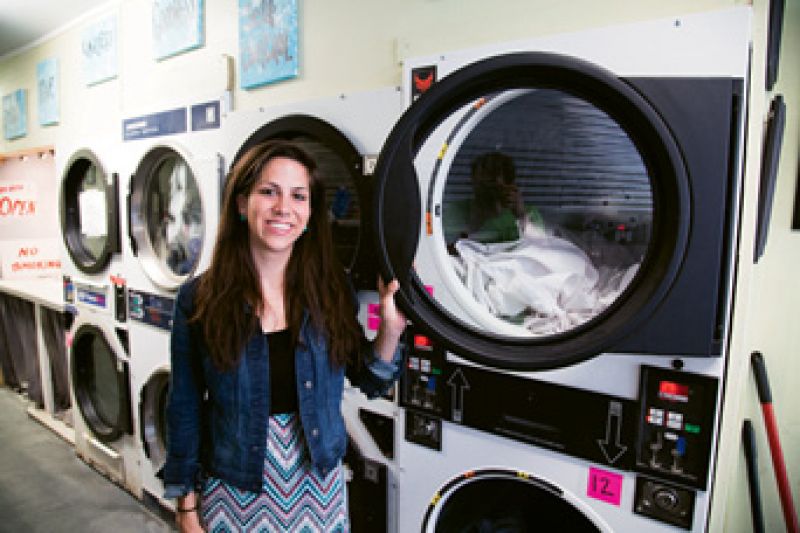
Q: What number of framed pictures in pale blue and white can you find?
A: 5